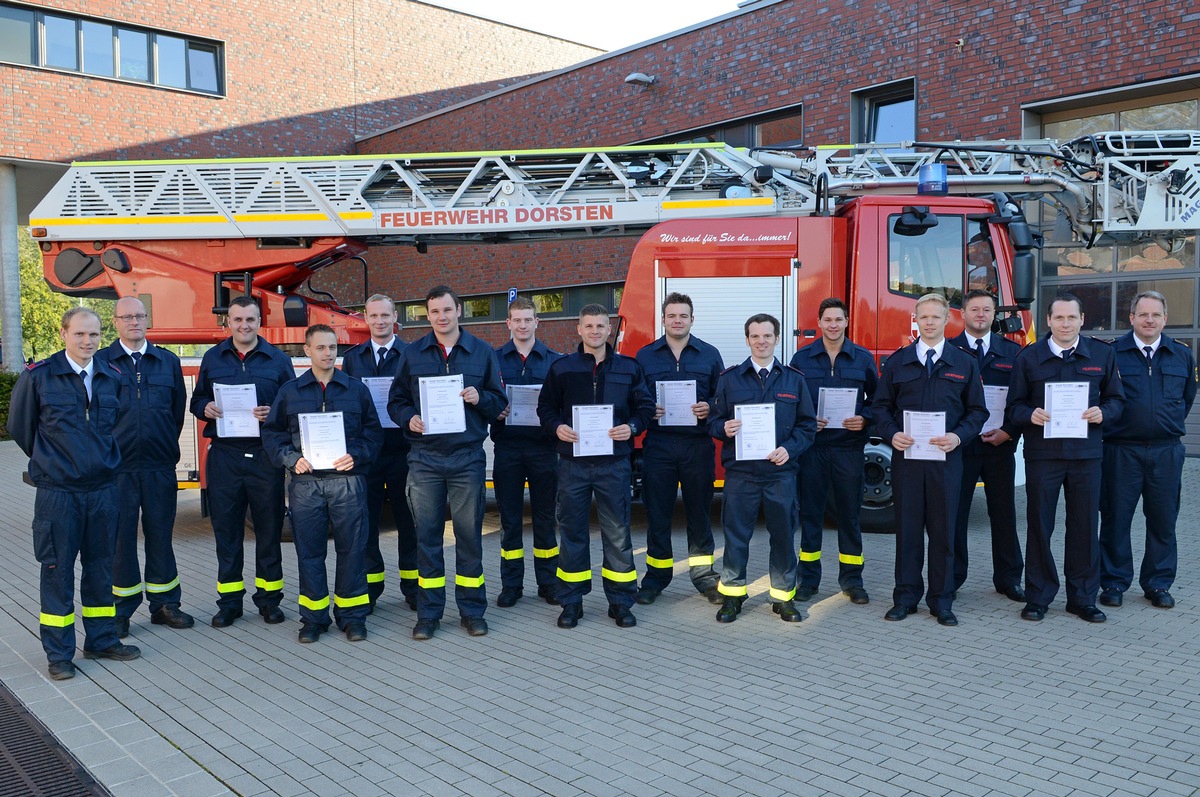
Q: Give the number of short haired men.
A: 15